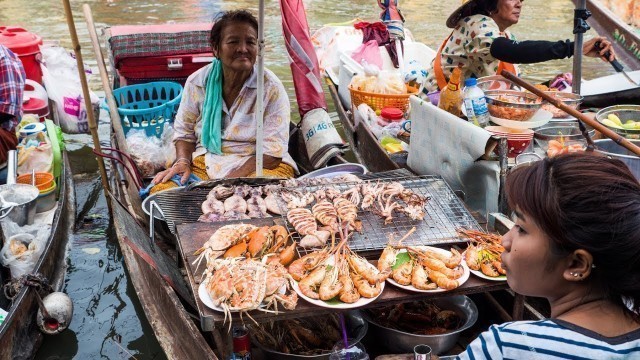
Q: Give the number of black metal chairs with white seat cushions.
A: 0